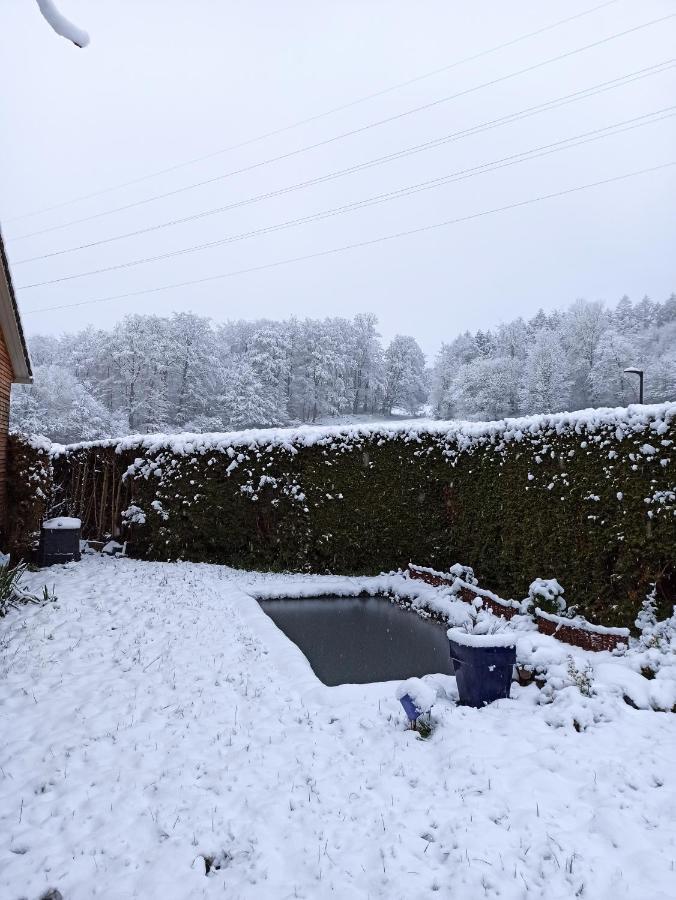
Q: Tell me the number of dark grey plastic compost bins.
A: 1